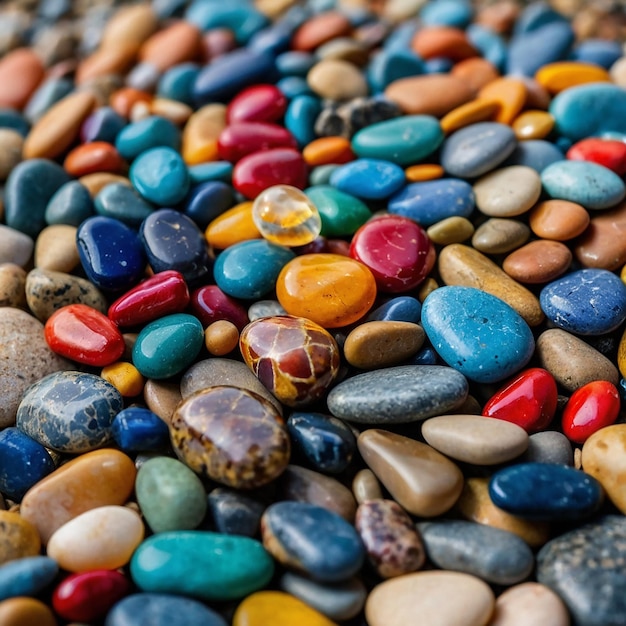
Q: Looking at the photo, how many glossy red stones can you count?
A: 11